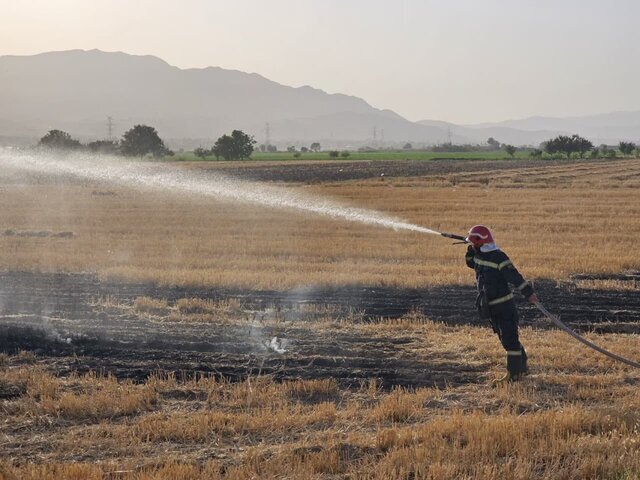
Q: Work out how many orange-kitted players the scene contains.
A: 0